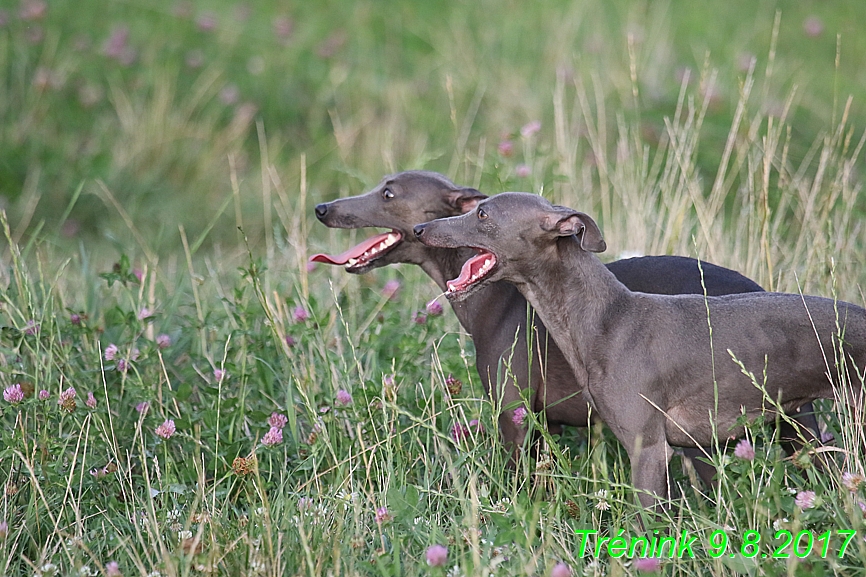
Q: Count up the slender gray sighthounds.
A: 2